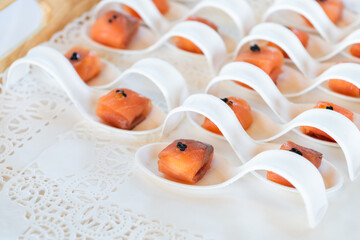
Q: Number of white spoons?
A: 14